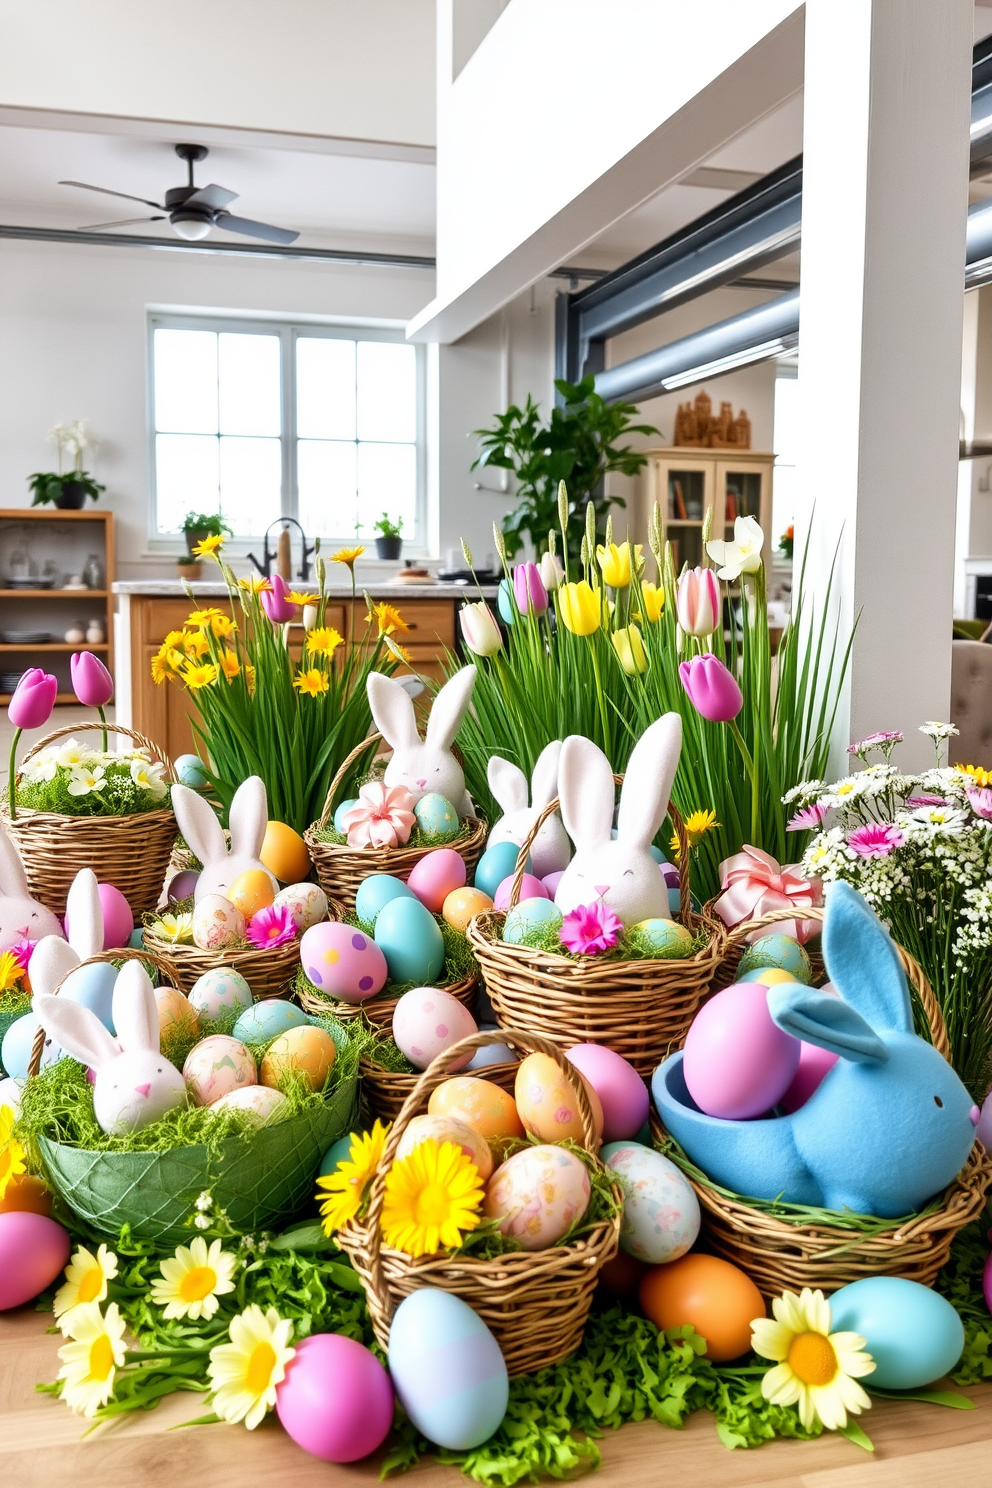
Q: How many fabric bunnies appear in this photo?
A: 8